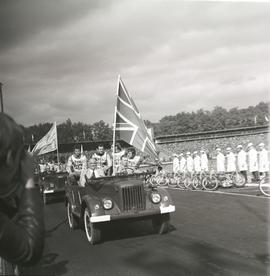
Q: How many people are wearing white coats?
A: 10